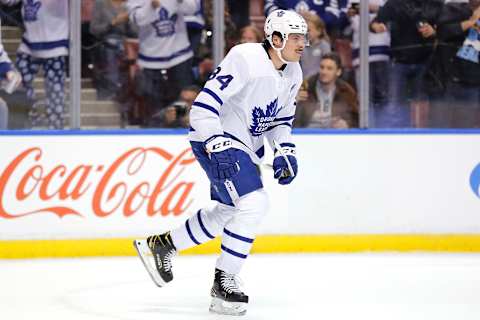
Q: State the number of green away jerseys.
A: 0